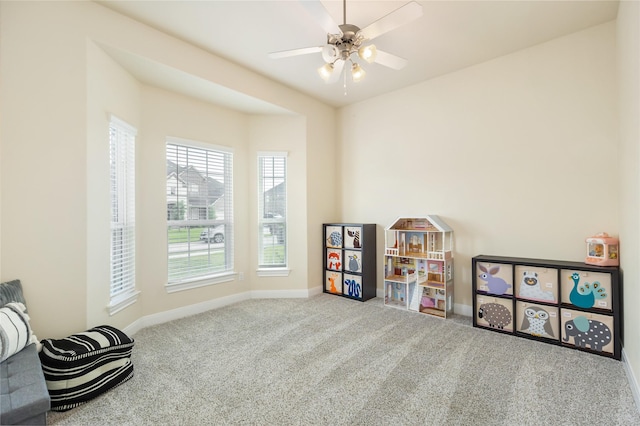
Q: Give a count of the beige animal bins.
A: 12